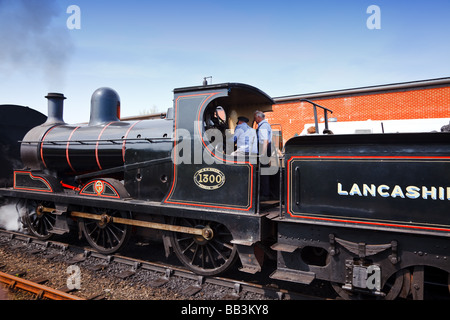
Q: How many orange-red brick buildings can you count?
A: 1